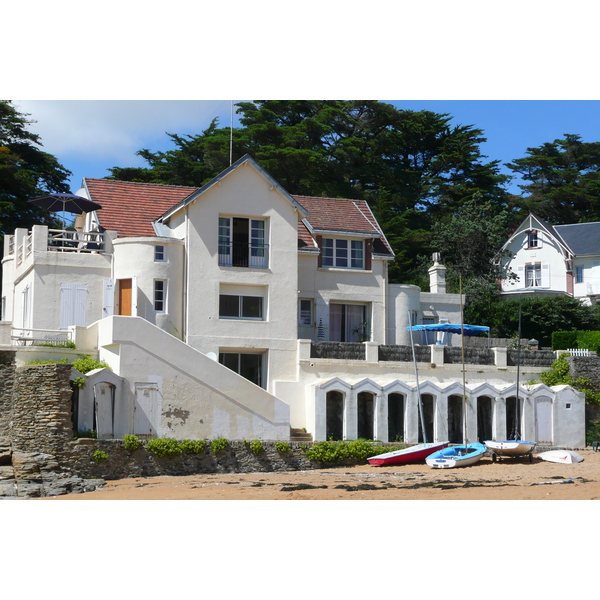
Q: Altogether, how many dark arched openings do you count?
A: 7